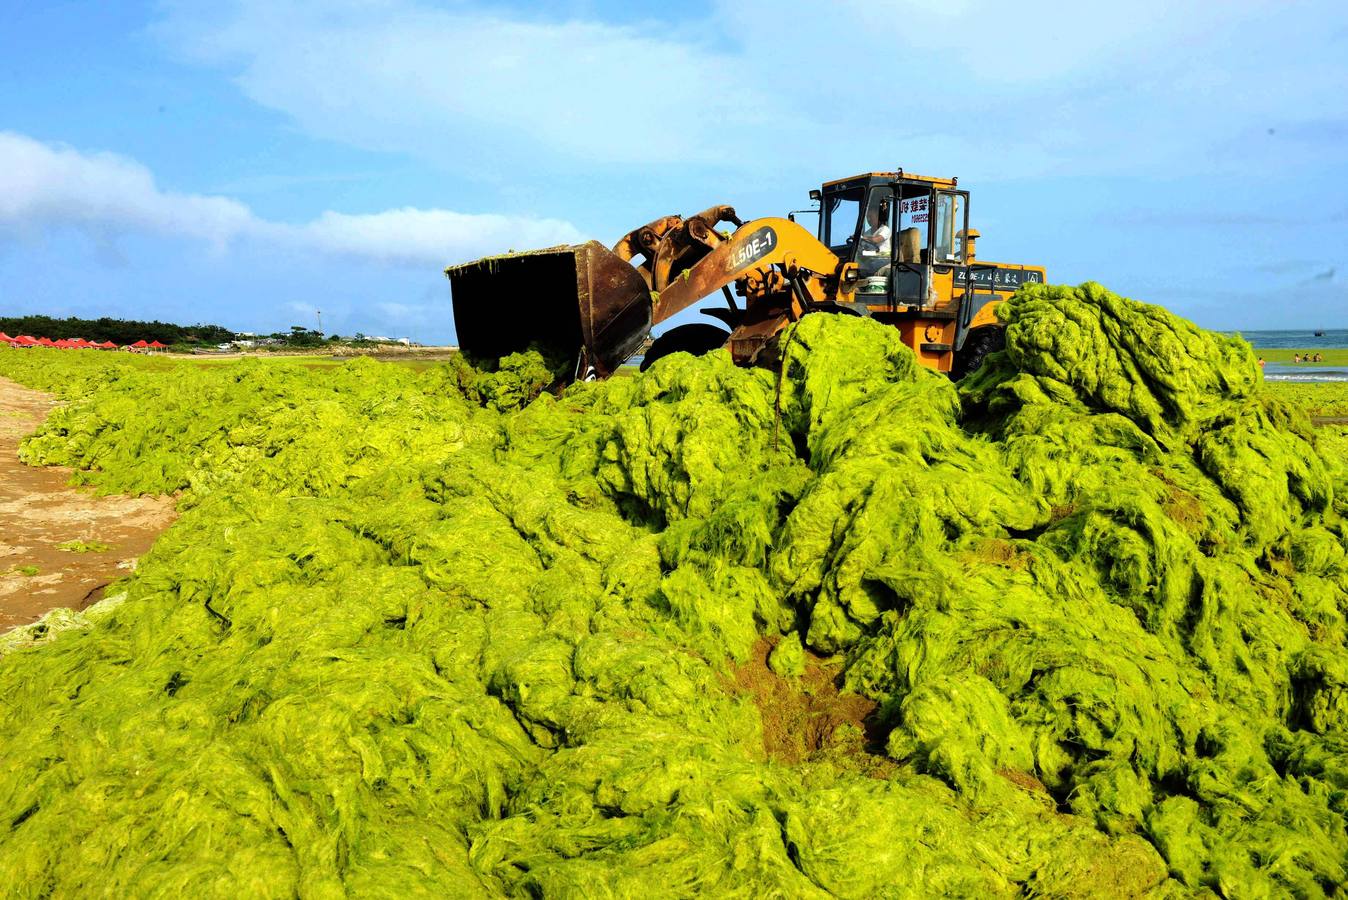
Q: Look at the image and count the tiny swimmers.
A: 4